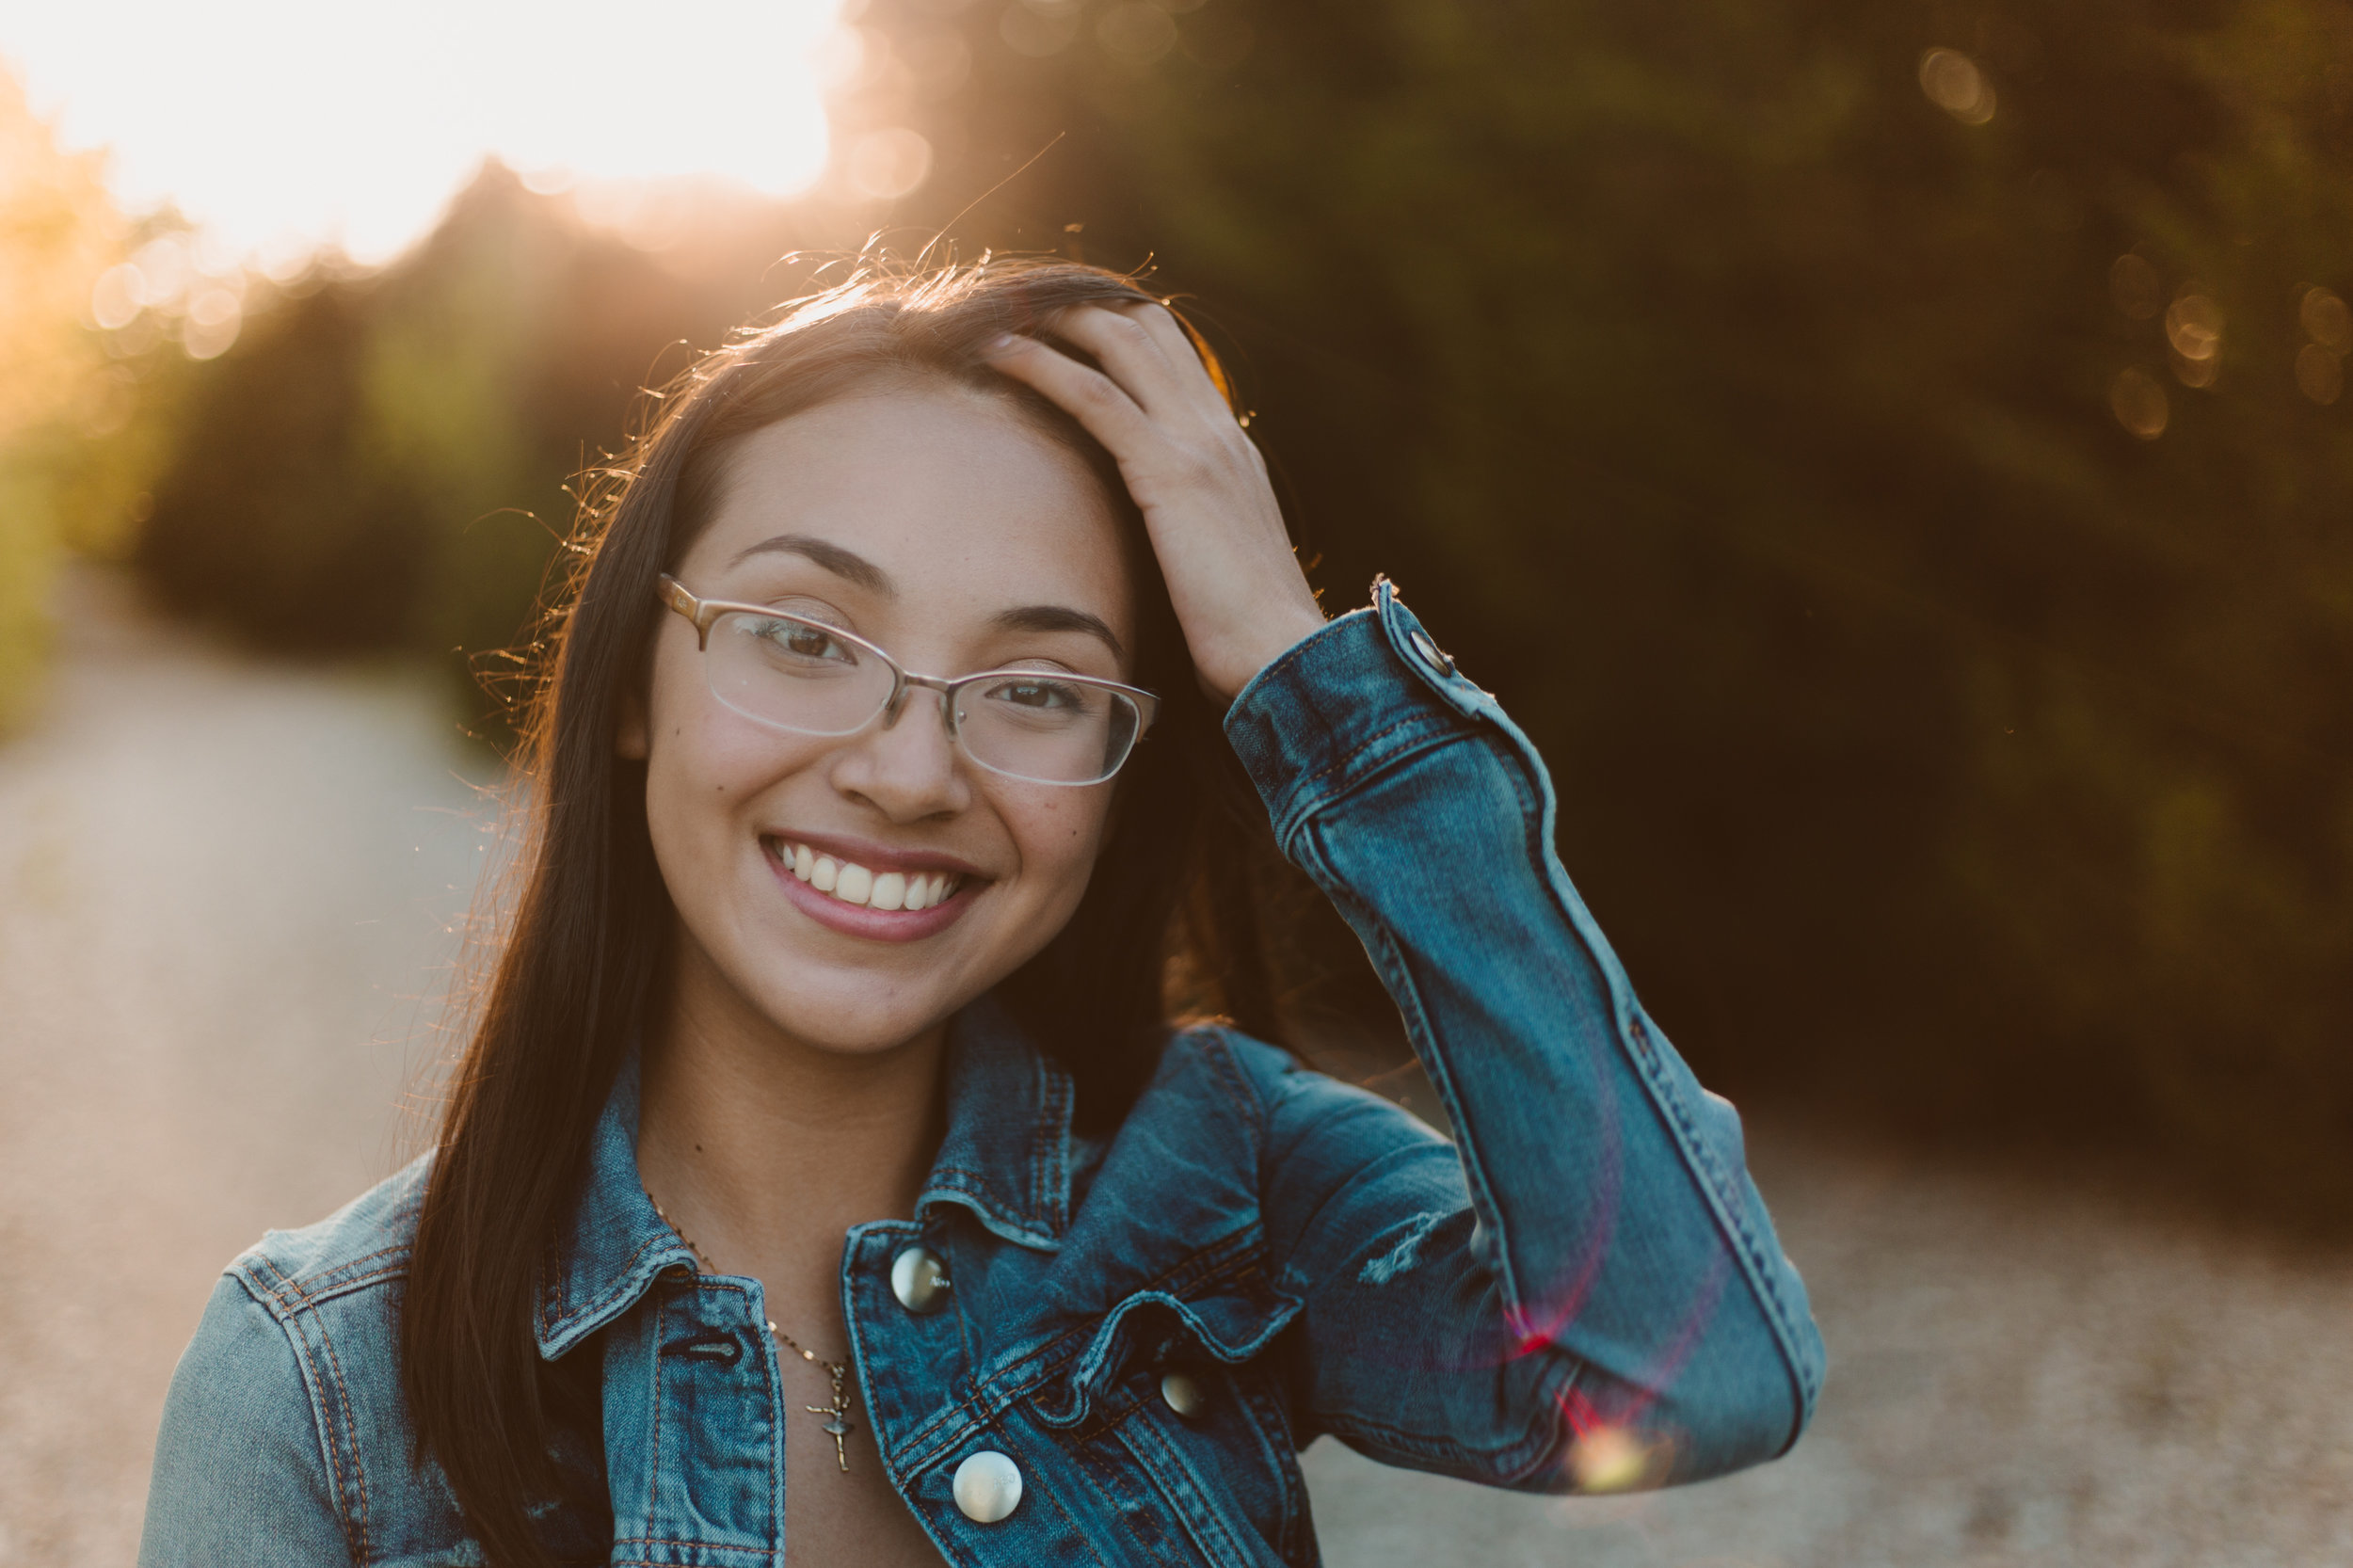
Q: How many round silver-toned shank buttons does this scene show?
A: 4